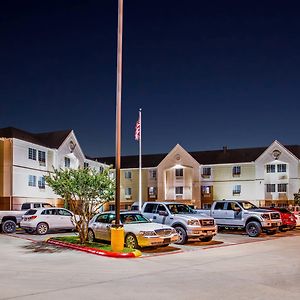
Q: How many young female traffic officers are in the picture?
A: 0